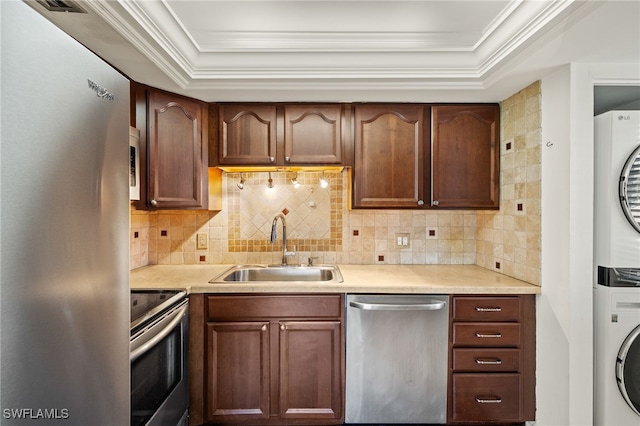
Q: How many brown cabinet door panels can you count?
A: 7